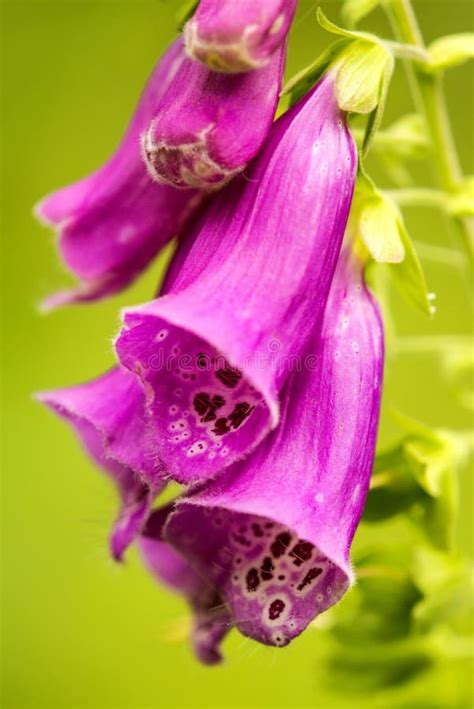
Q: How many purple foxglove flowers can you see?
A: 7